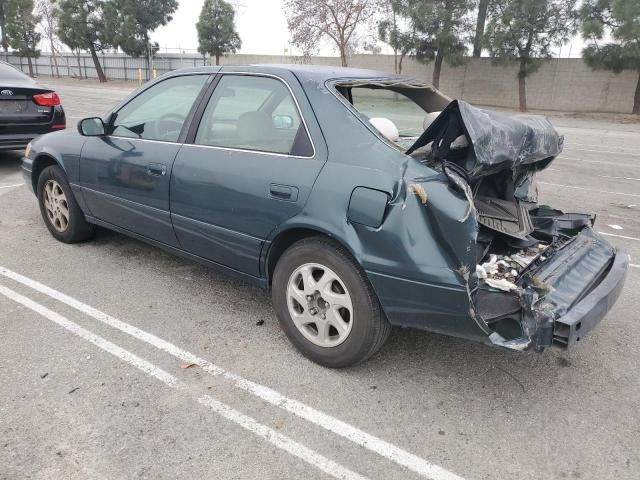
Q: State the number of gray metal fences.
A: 1